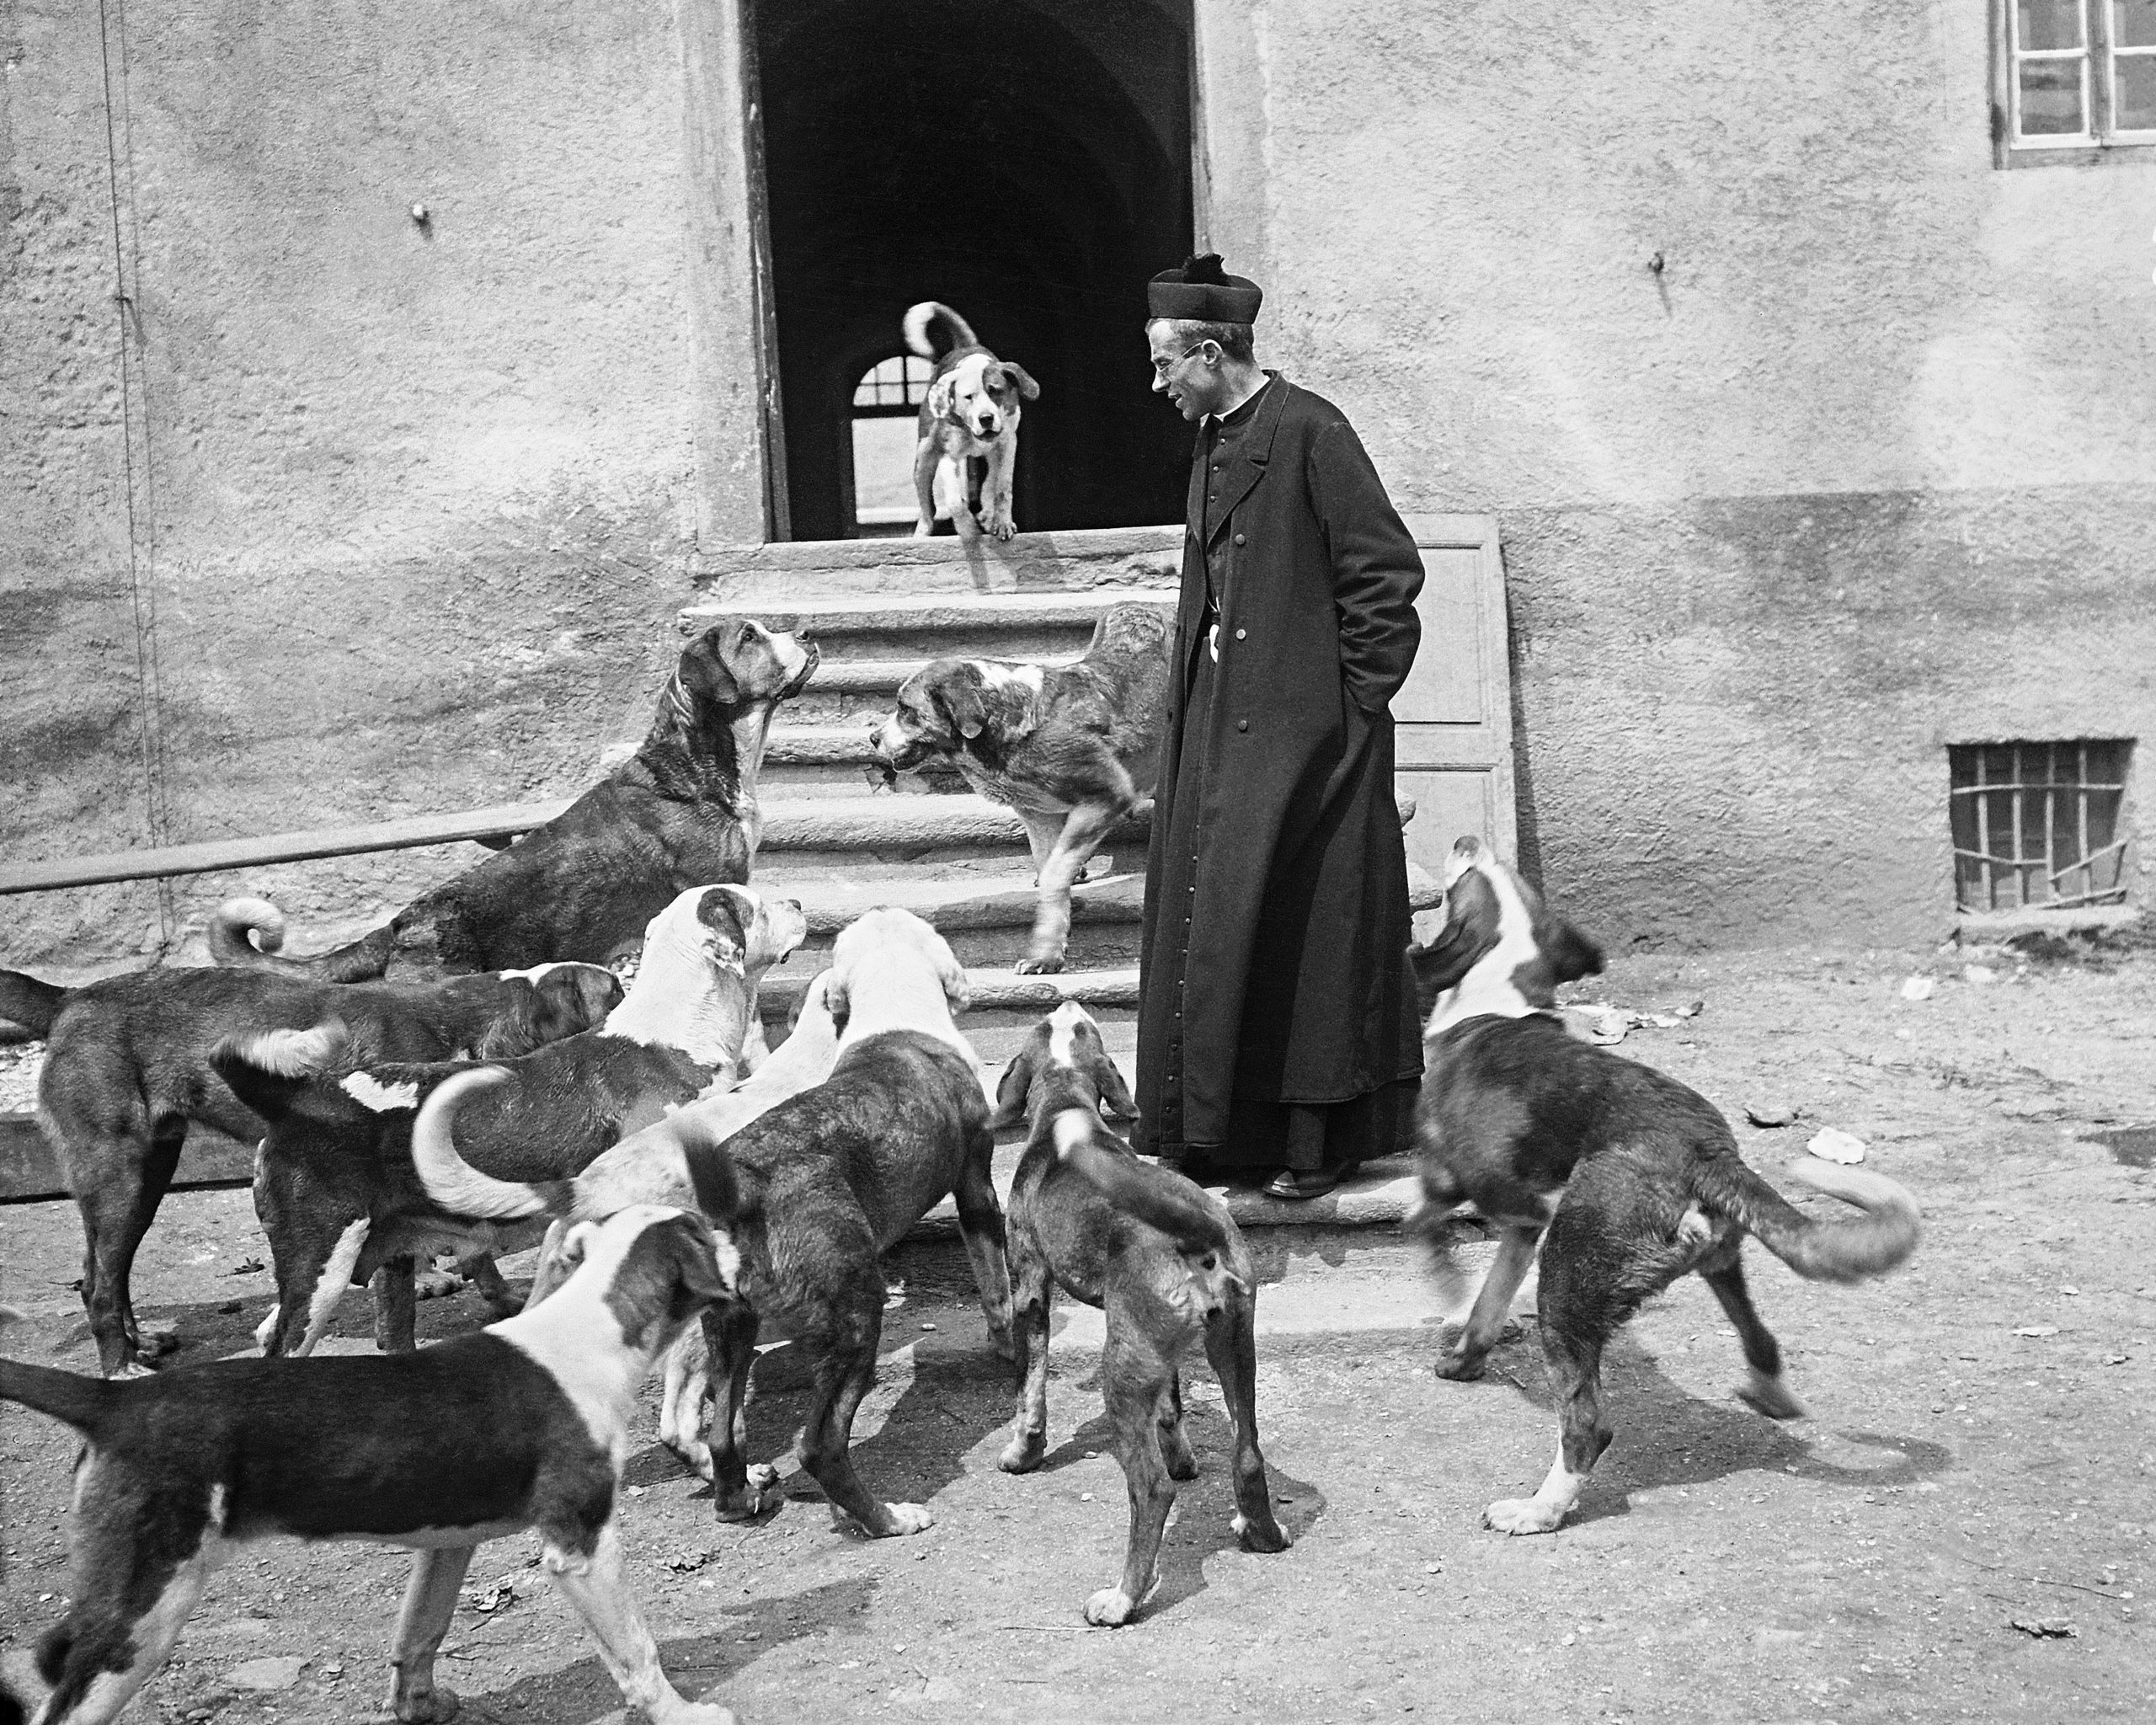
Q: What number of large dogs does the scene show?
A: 10